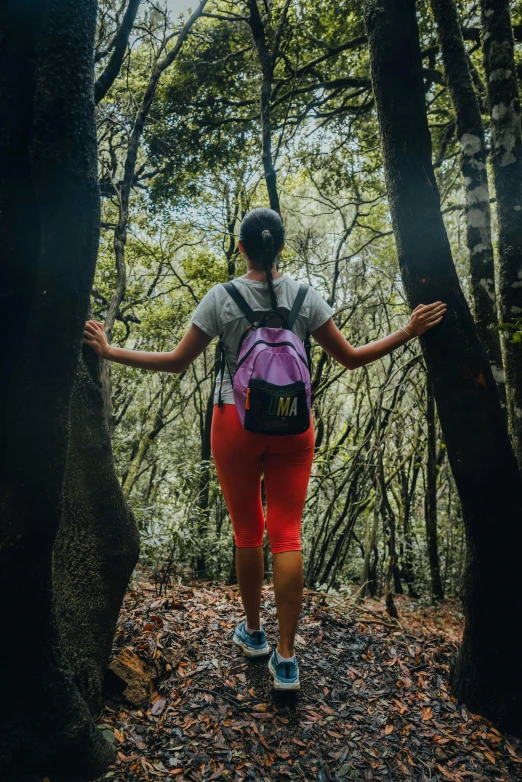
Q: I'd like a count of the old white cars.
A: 0